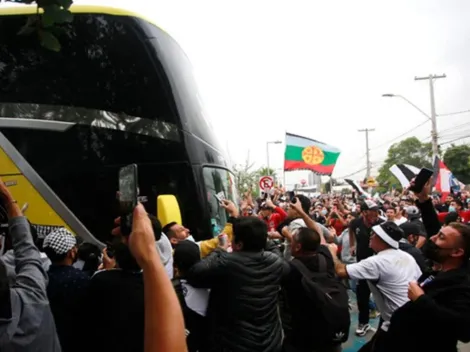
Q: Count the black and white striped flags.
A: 2